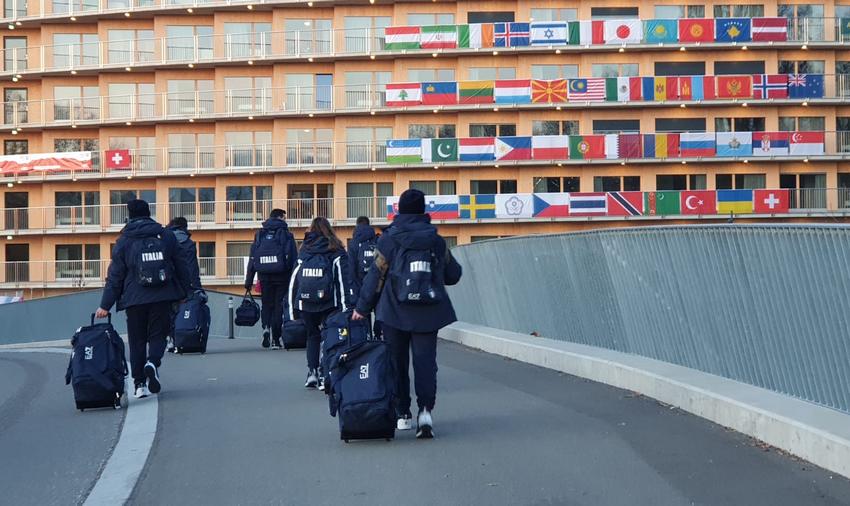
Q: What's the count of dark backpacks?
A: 5